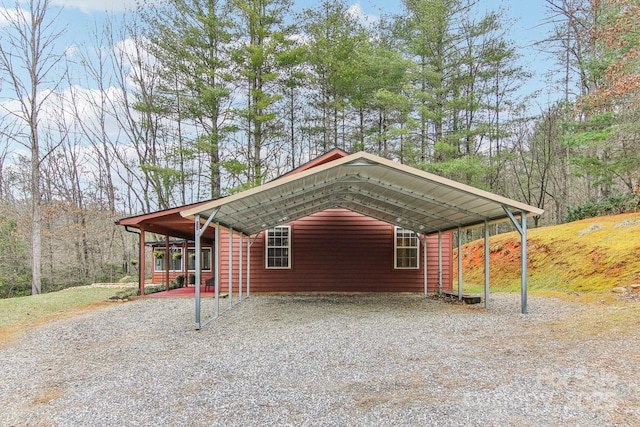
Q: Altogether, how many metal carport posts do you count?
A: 10